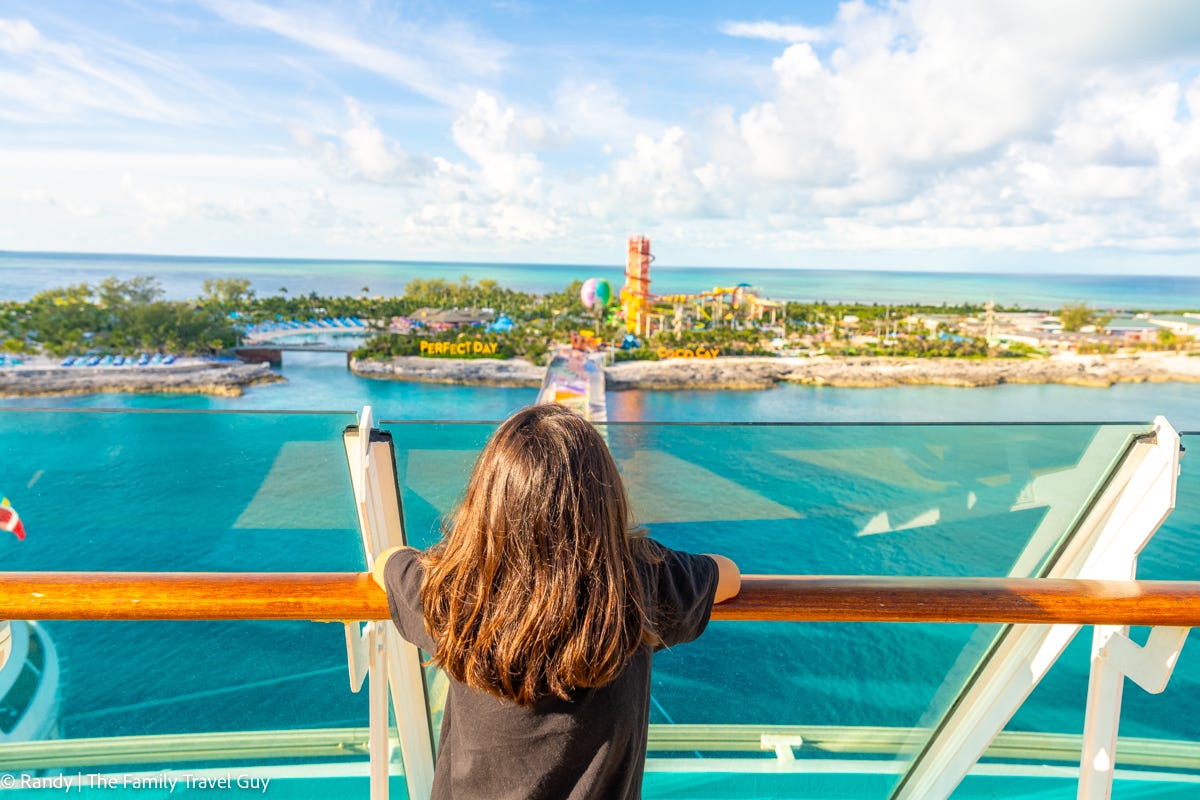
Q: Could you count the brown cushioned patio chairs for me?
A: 0